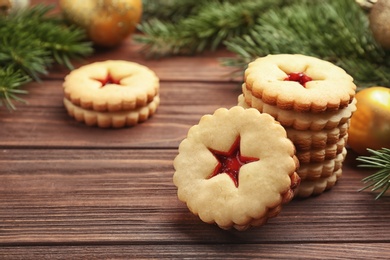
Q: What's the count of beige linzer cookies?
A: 5